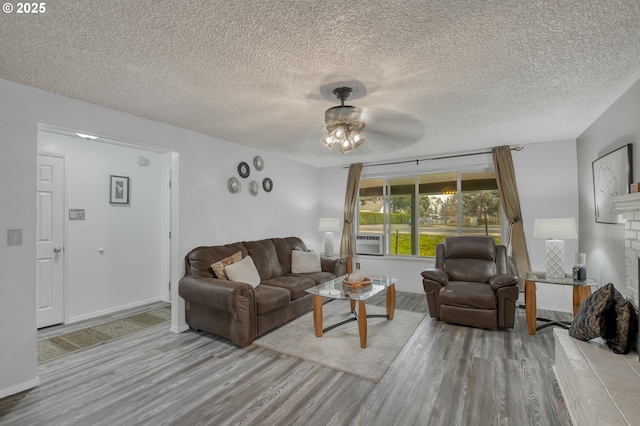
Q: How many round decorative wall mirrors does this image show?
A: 5